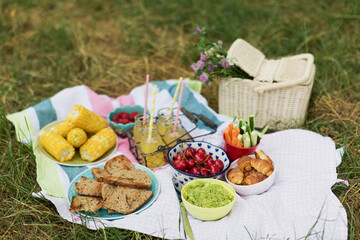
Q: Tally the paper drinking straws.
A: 4